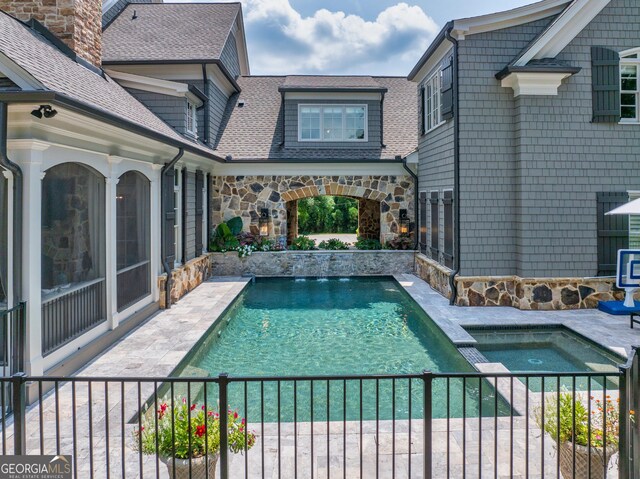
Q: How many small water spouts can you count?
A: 3